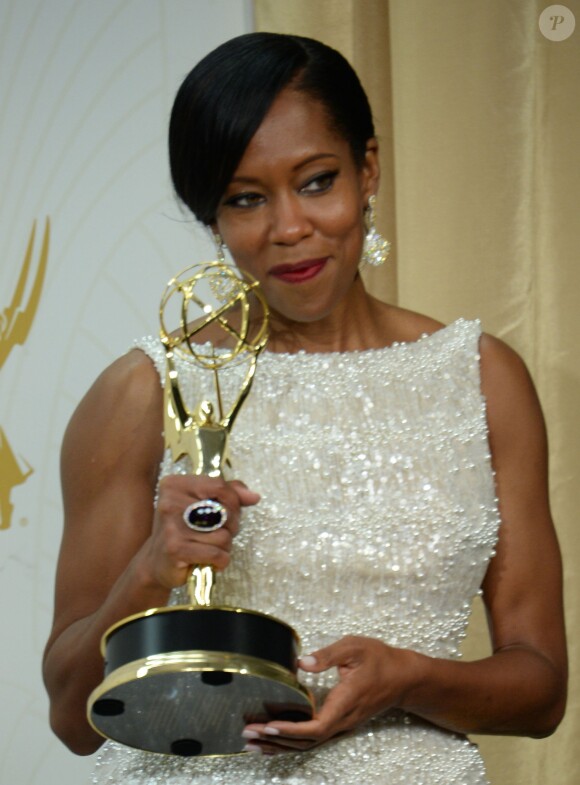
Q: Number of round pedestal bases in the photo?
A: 1